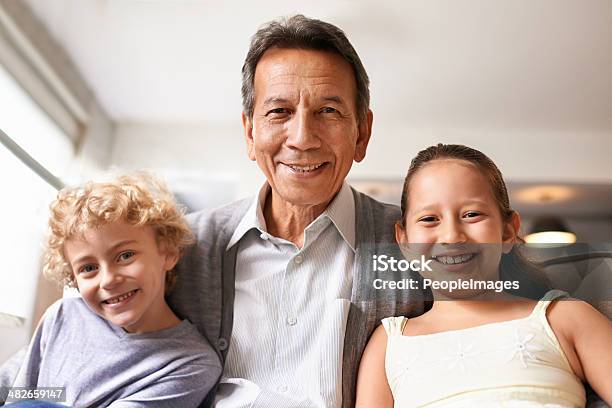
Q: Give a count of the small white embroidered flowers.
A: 3